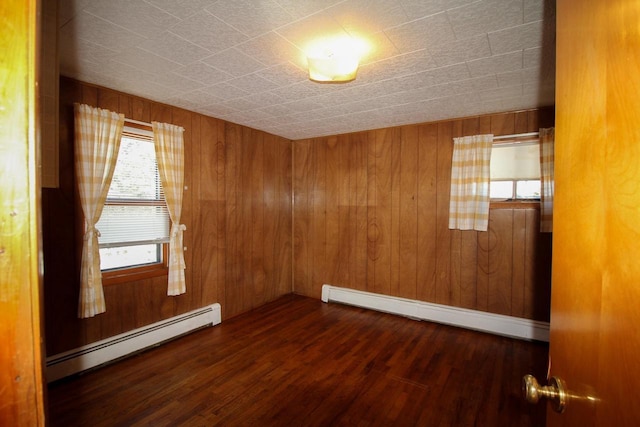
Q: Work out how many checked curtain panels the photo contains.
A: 4